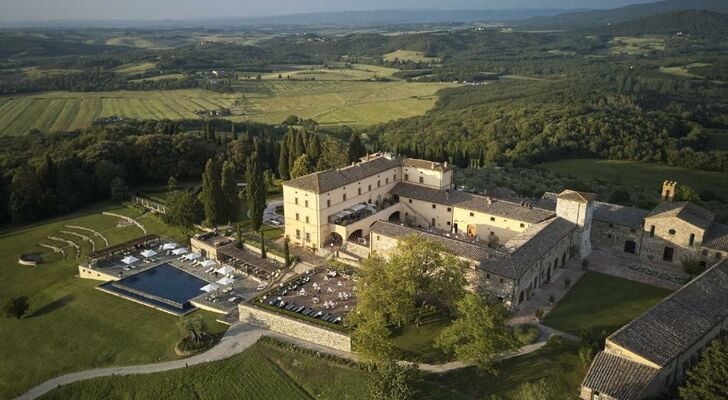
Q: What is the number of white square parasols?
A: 9